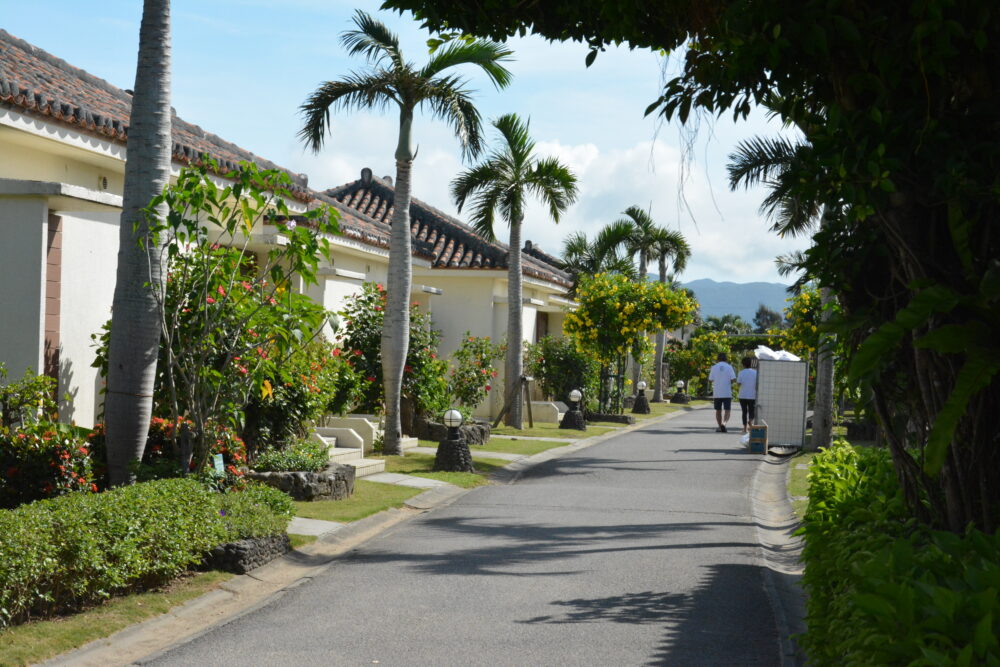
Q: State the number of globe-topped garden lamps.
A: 4